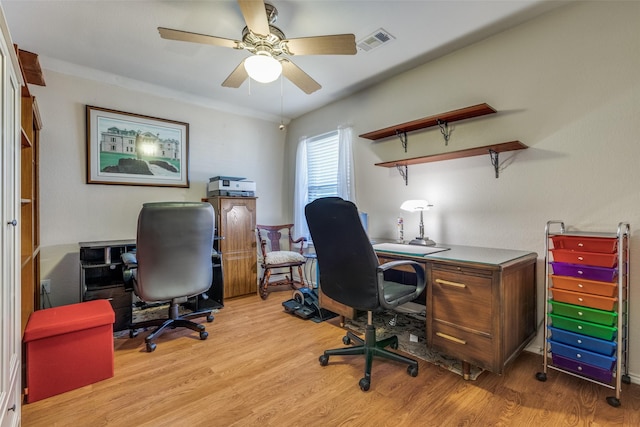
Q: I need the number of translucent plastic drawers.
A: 10